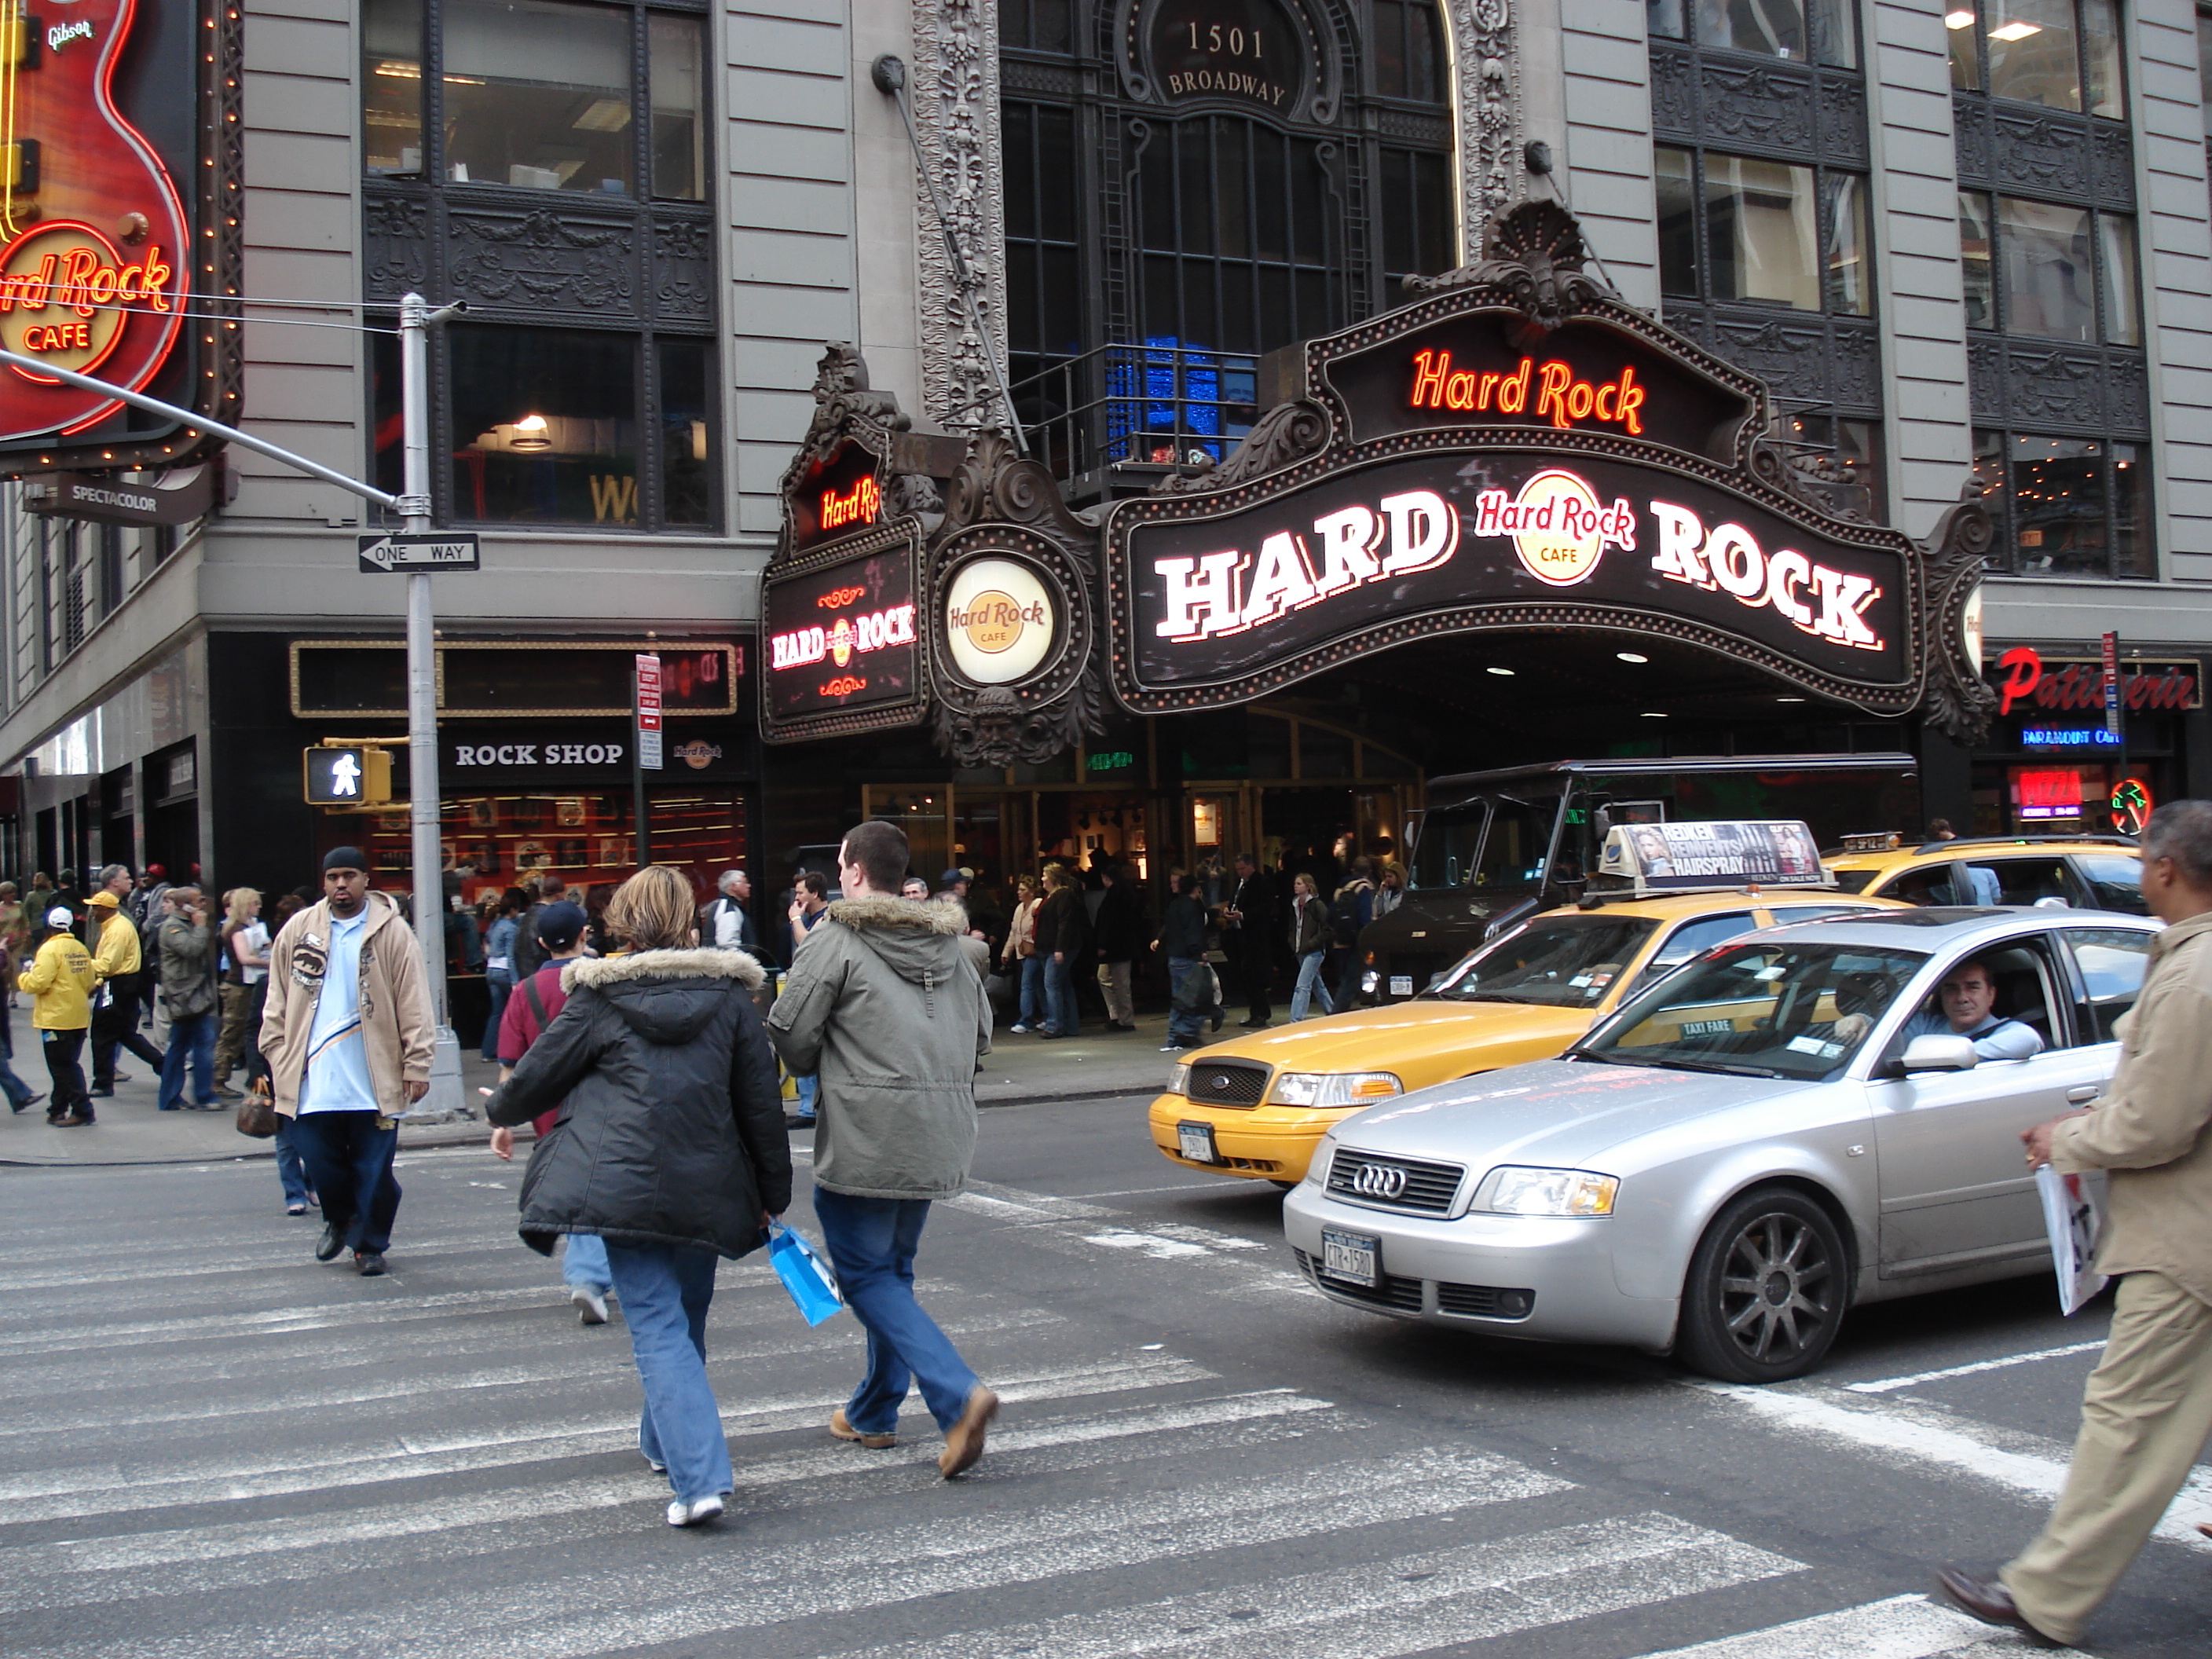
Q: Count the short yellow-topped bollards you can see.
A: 1